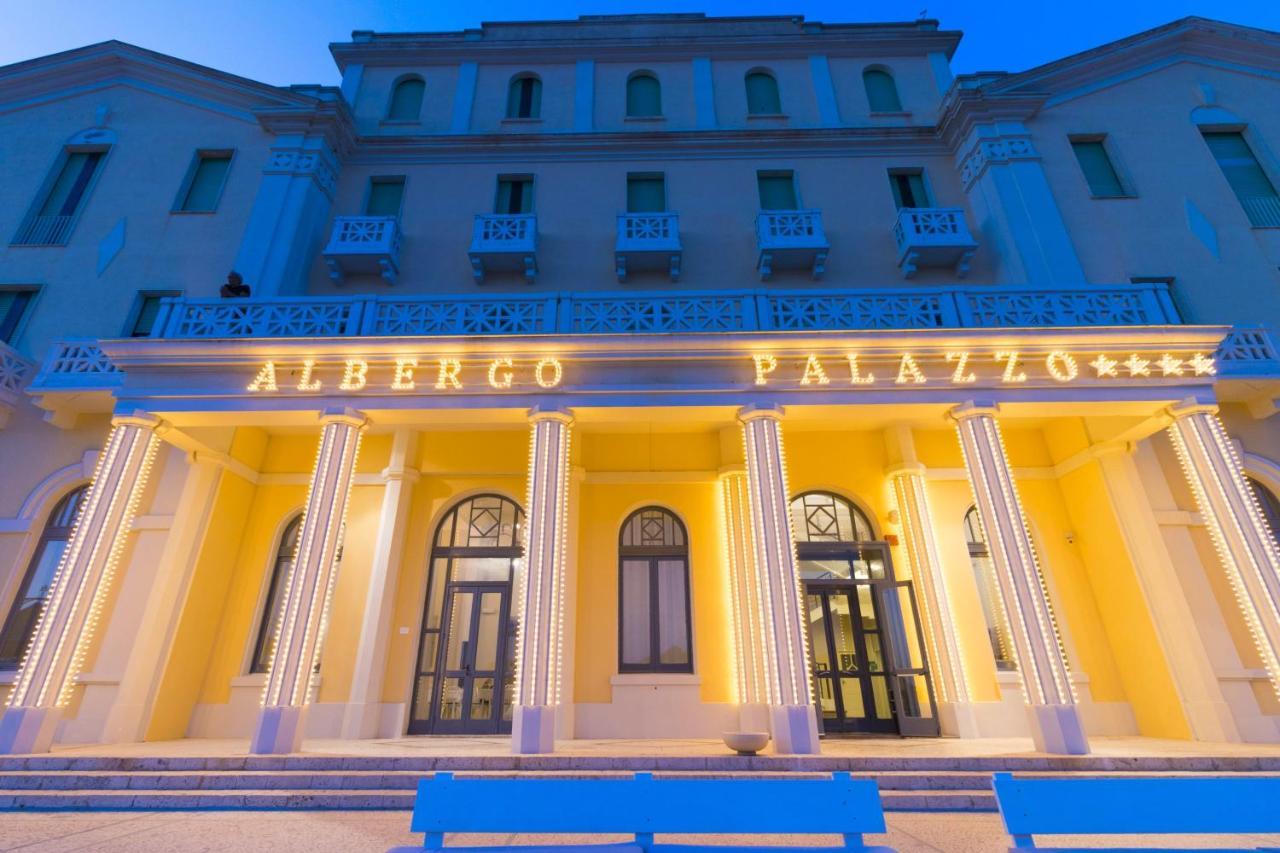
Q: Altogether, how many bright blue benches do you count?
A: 2